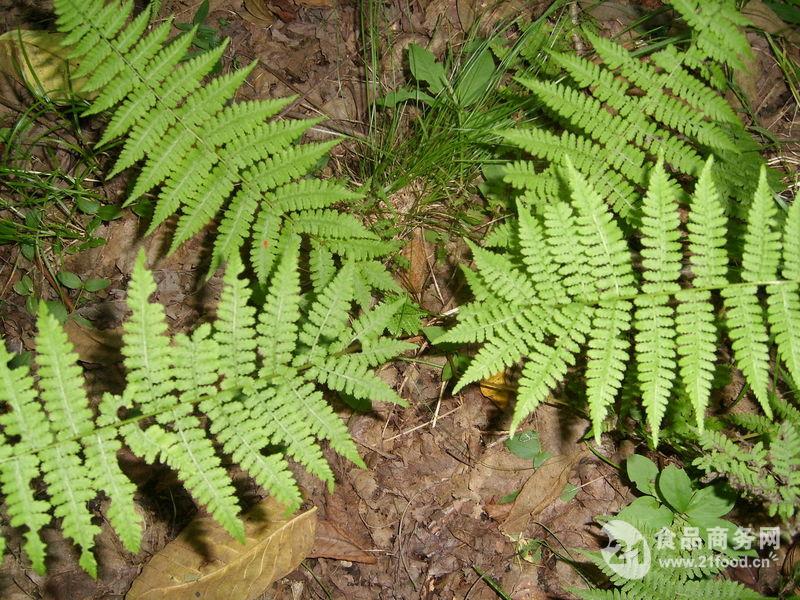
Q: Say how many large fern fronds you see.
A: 4